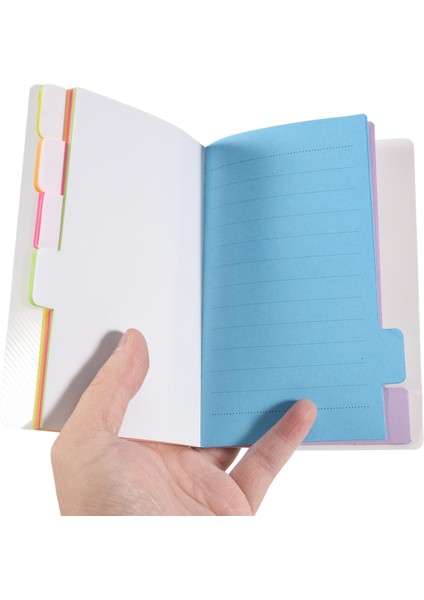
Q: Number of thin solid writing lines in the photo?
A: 11